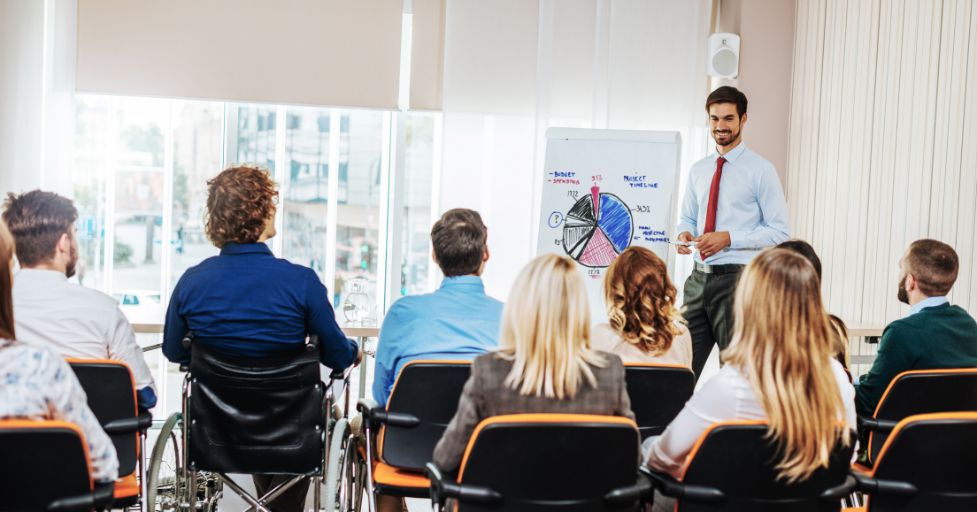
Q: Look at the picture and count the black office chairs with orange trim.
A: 8